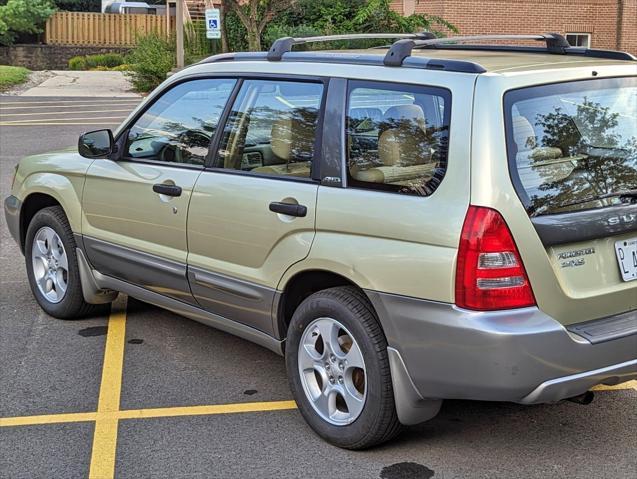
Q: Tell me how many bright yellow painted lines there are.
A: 2